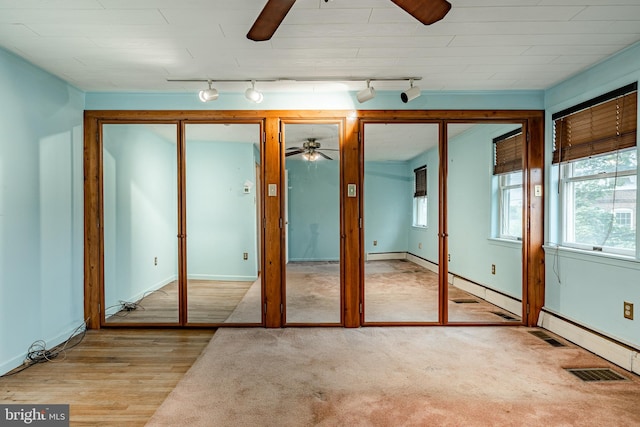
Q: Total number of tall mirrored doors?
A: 5